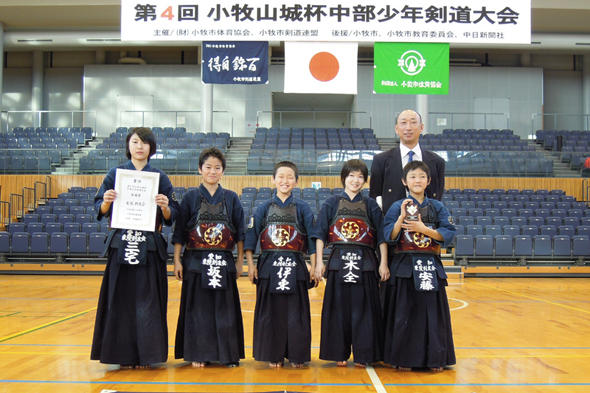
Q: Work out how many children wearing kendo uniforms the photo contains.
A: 5